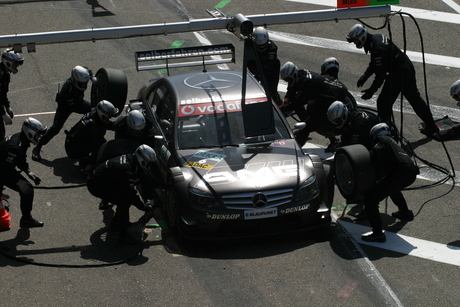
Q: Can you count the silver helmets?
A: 13